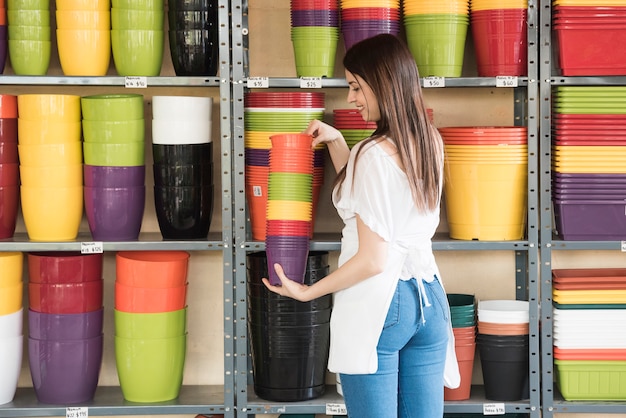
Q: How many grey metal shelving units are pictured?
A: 3